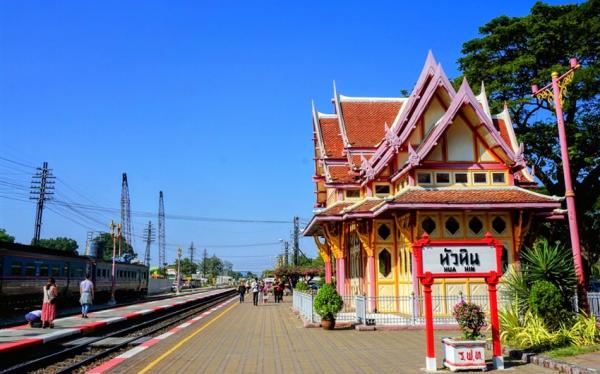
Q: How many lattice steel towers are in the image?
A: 2